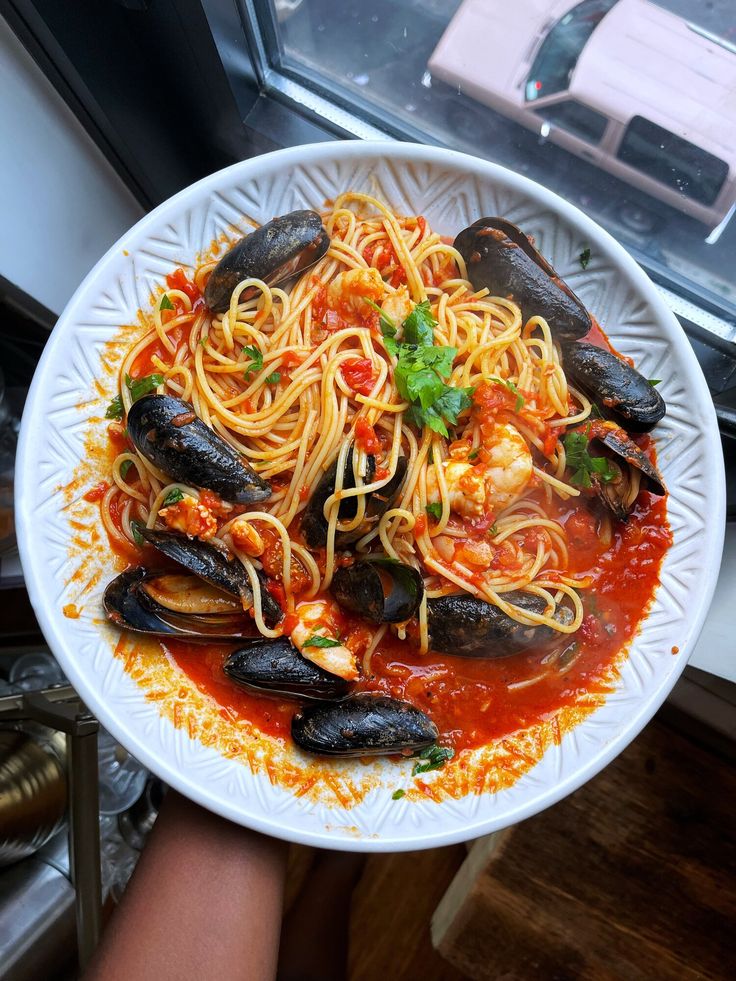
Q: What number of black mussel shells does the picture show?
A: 11